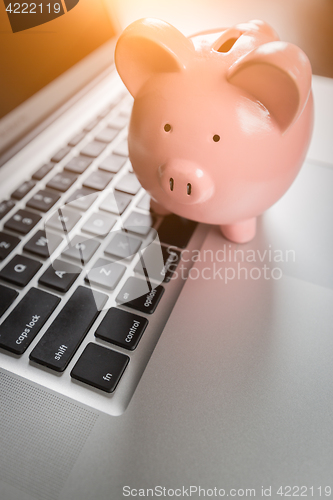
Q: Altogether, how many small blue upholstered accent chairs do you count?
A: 0